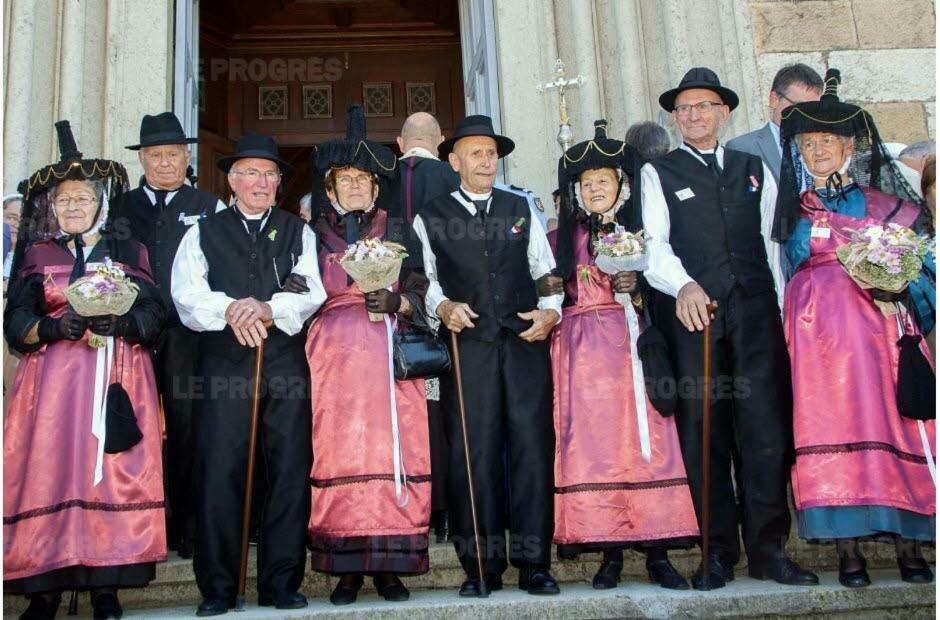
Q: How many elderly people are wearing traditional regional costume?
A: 8